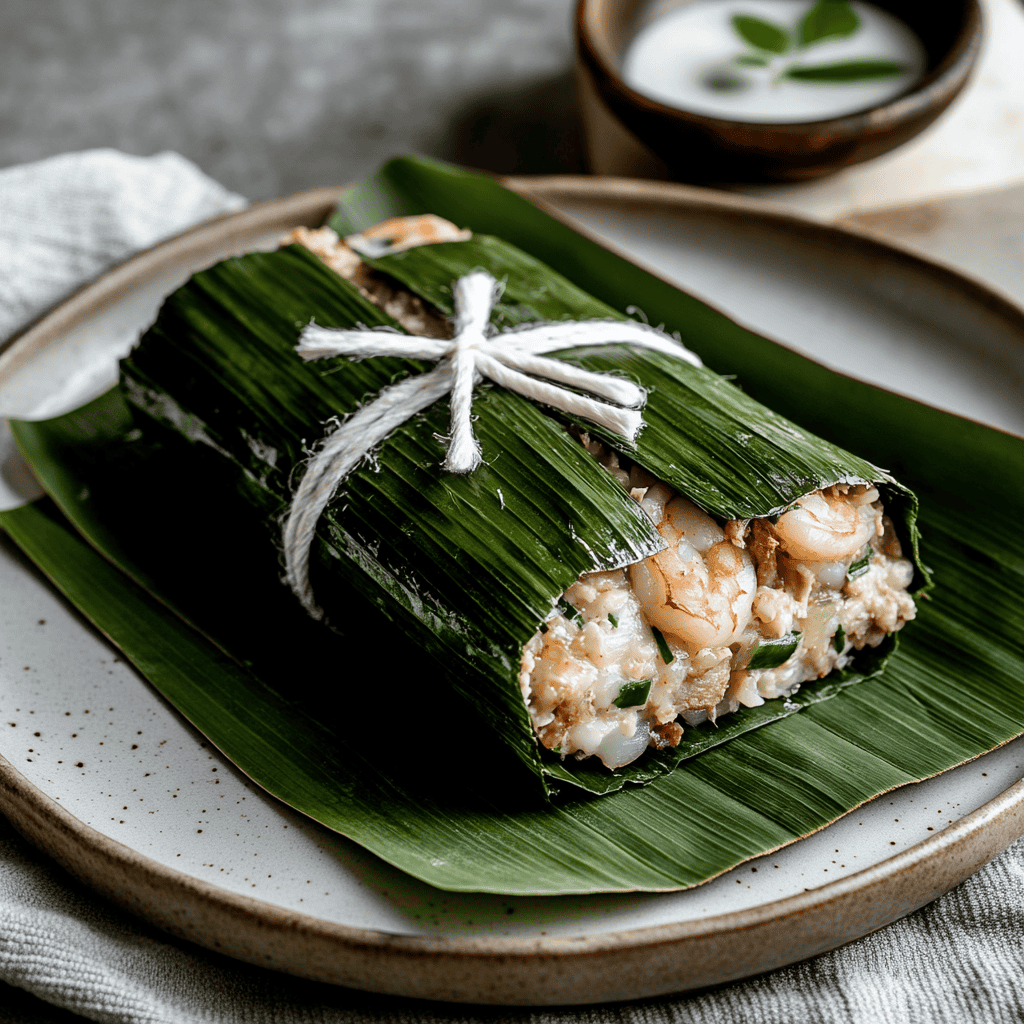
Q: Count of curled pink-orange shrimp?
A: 2